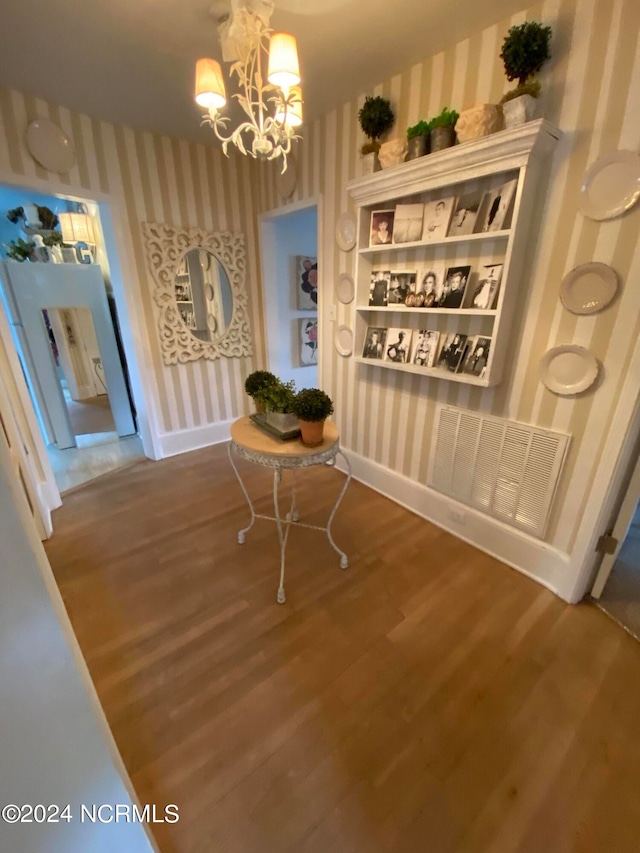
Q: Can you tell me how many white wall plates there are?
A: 8